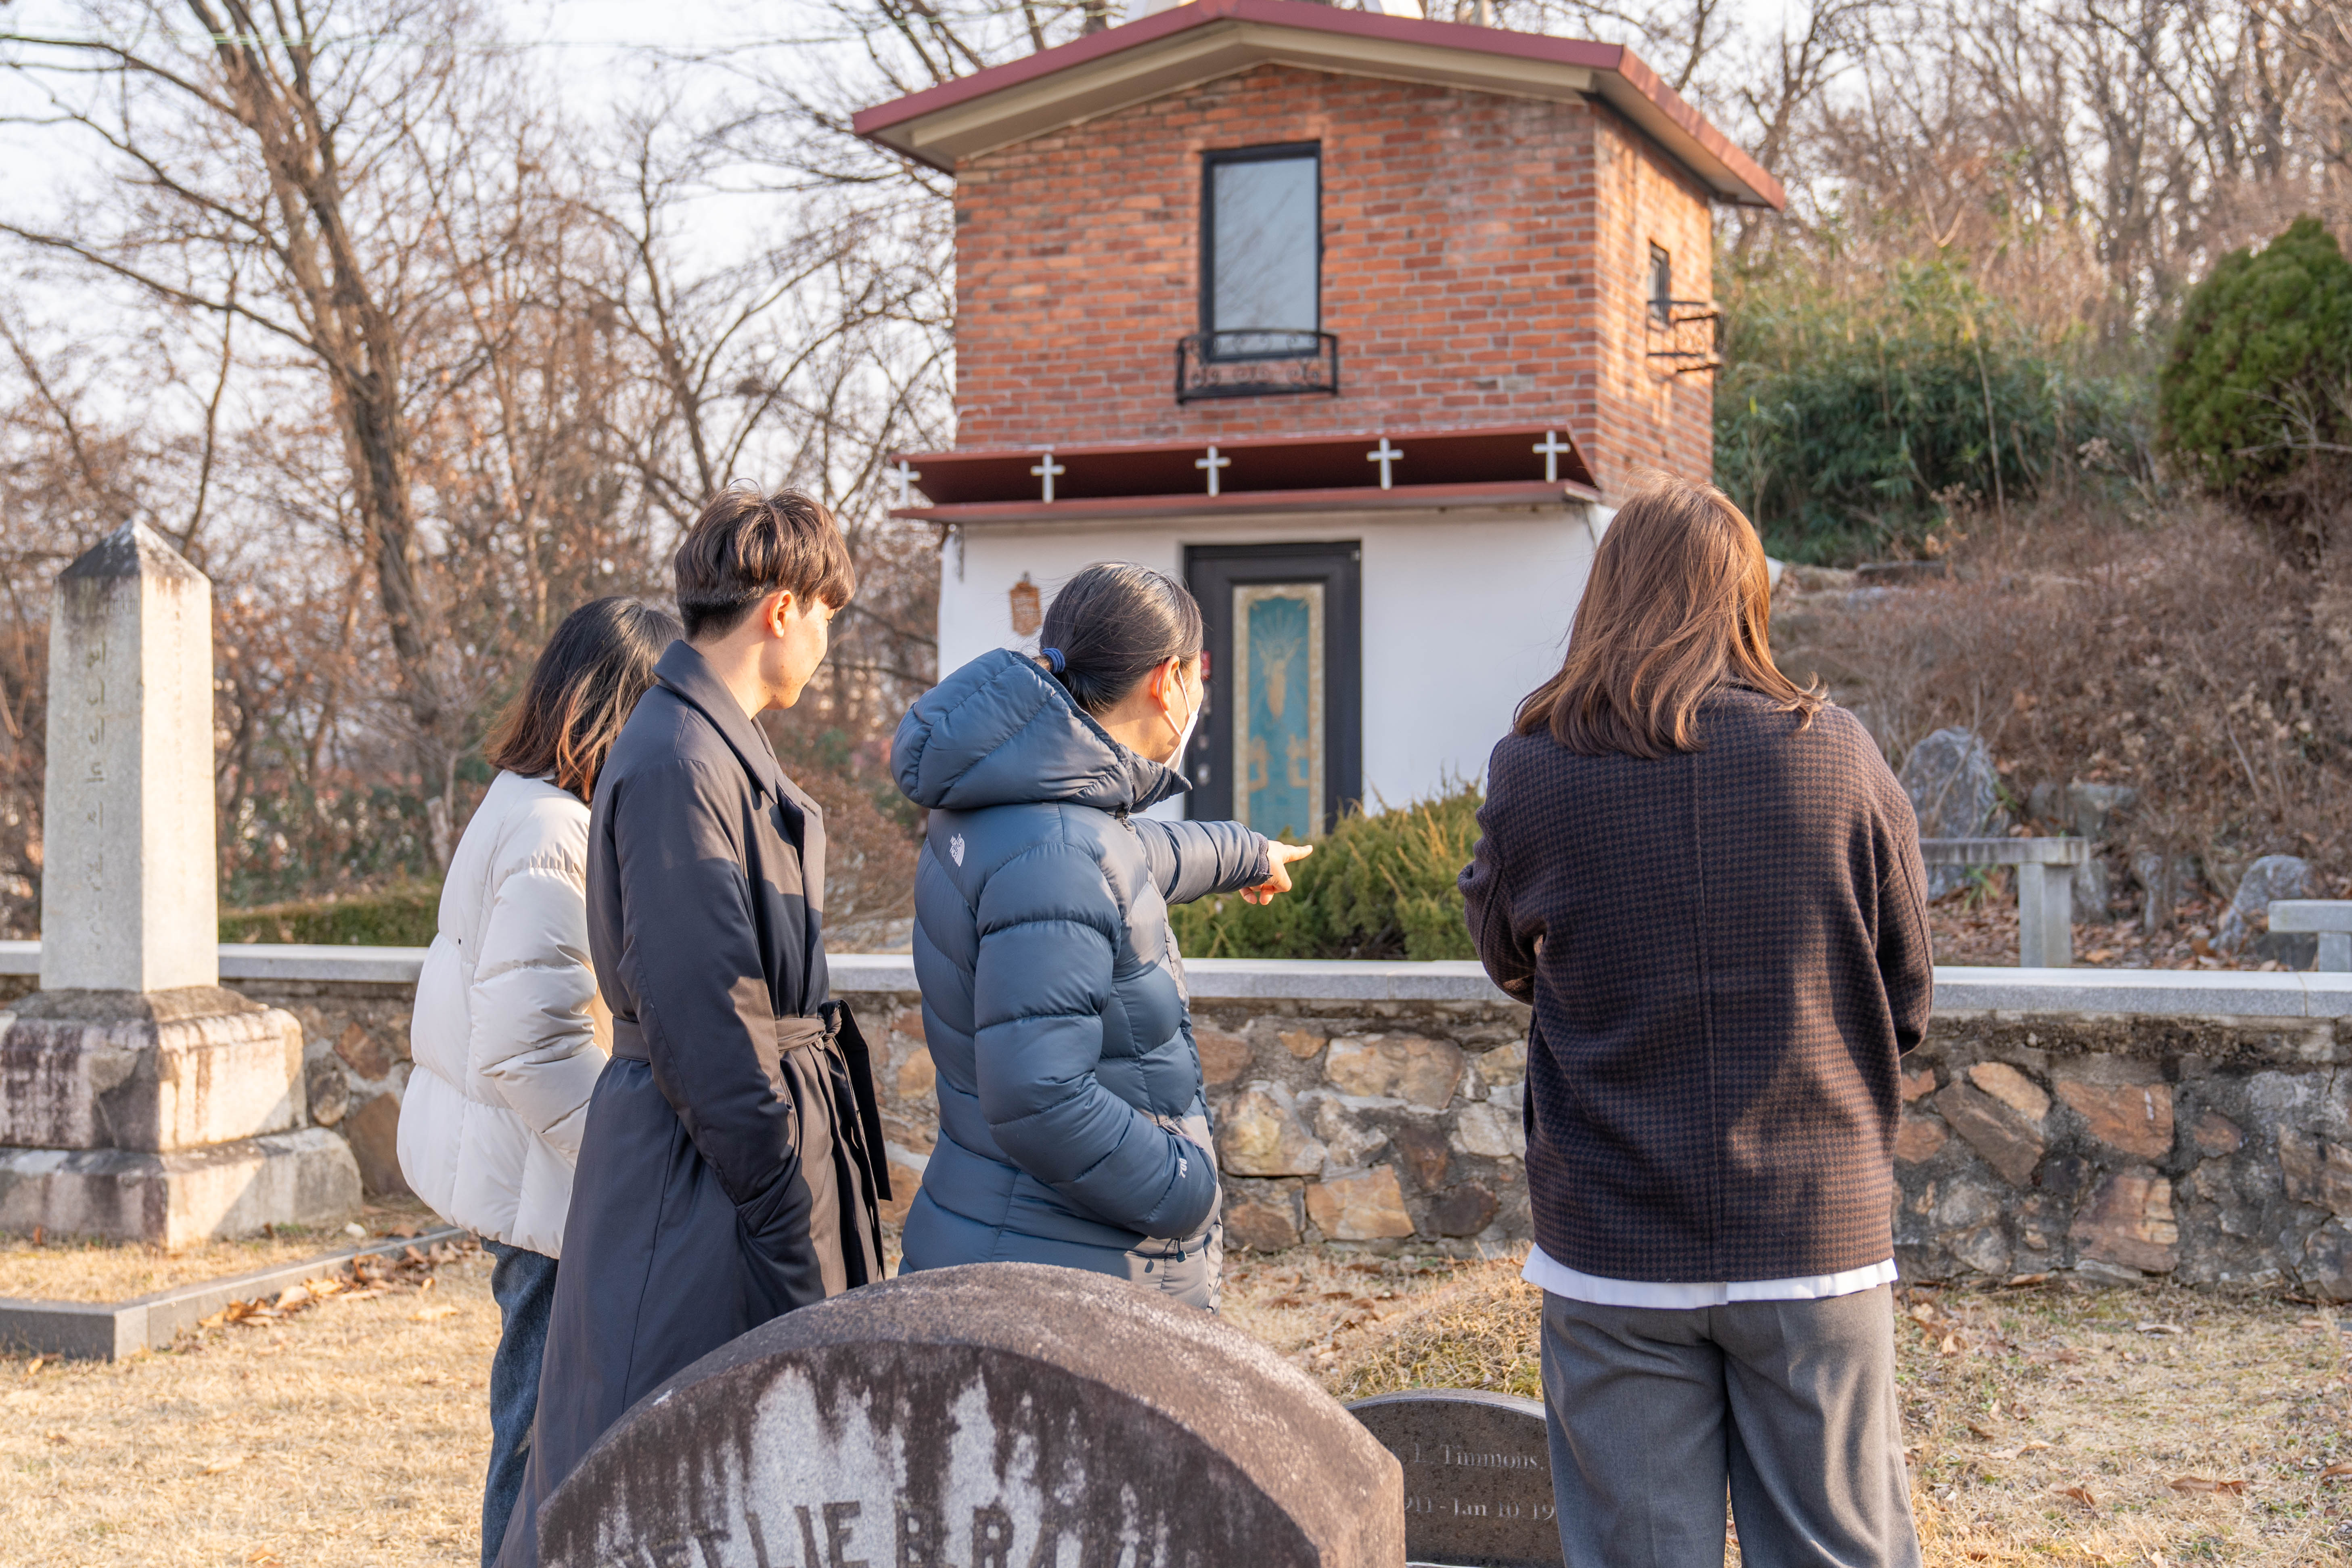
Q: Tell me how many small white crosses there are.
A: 5